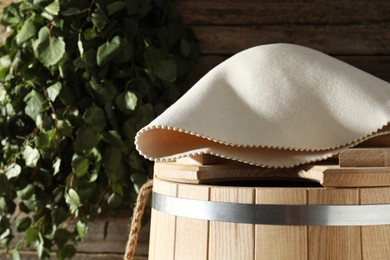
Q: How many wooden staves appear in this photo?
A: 6